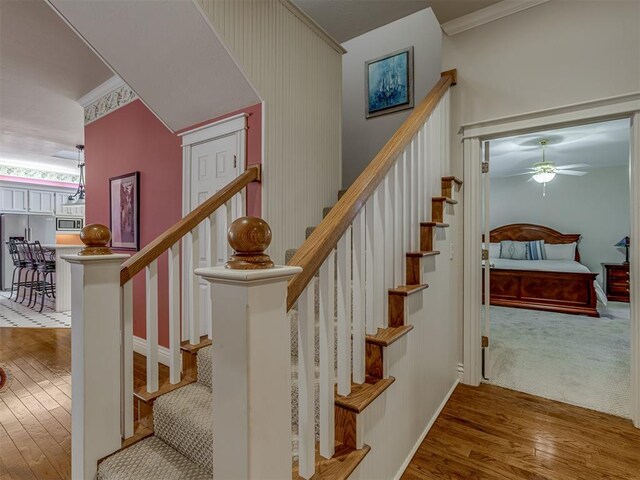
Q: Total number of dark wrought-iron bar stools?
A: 3